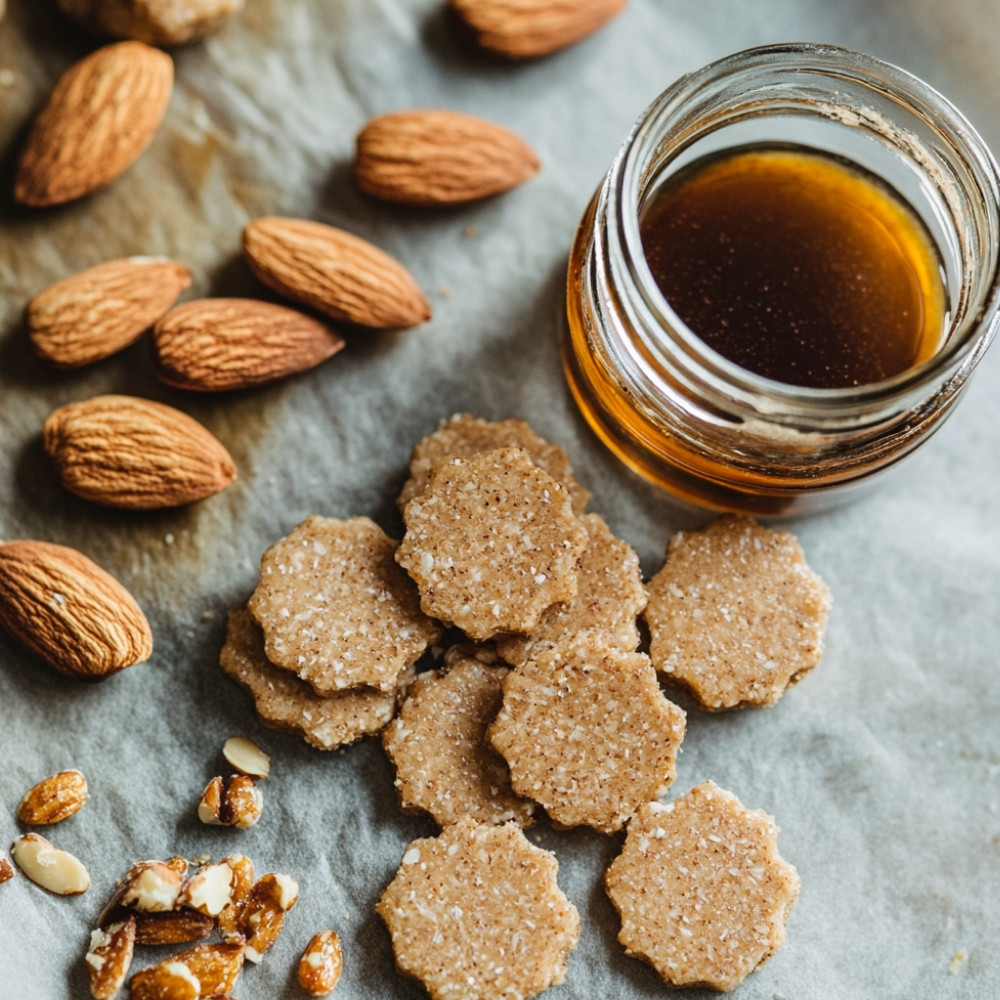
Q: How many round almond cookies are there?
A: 10